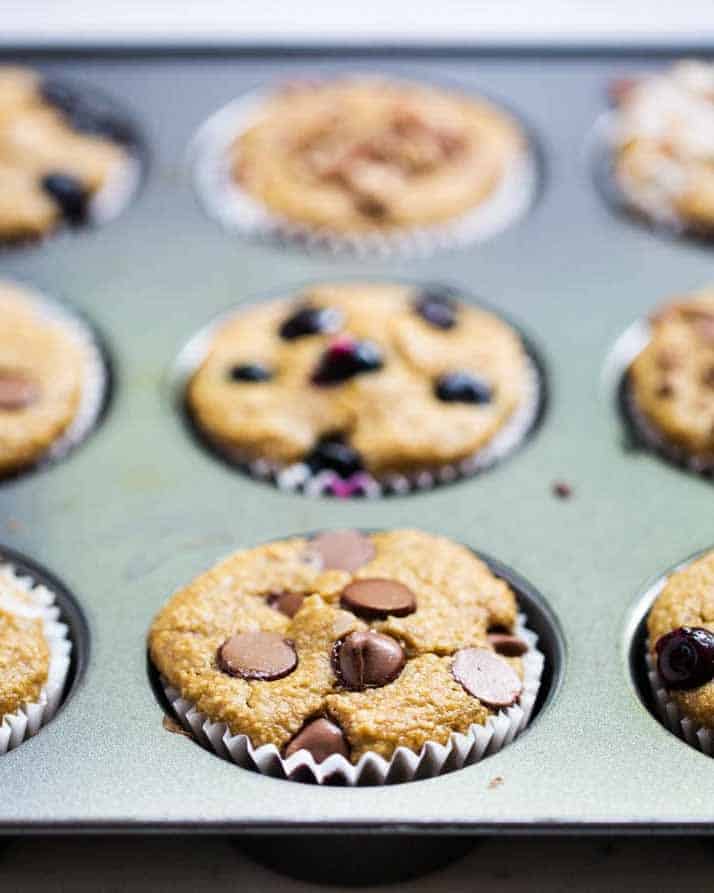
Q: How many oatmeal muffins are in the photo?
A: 9